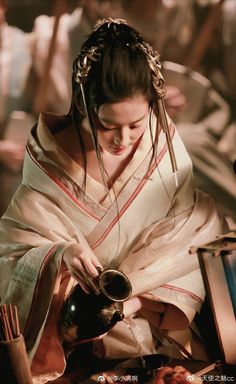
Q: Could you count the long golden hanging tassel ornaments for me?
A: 2